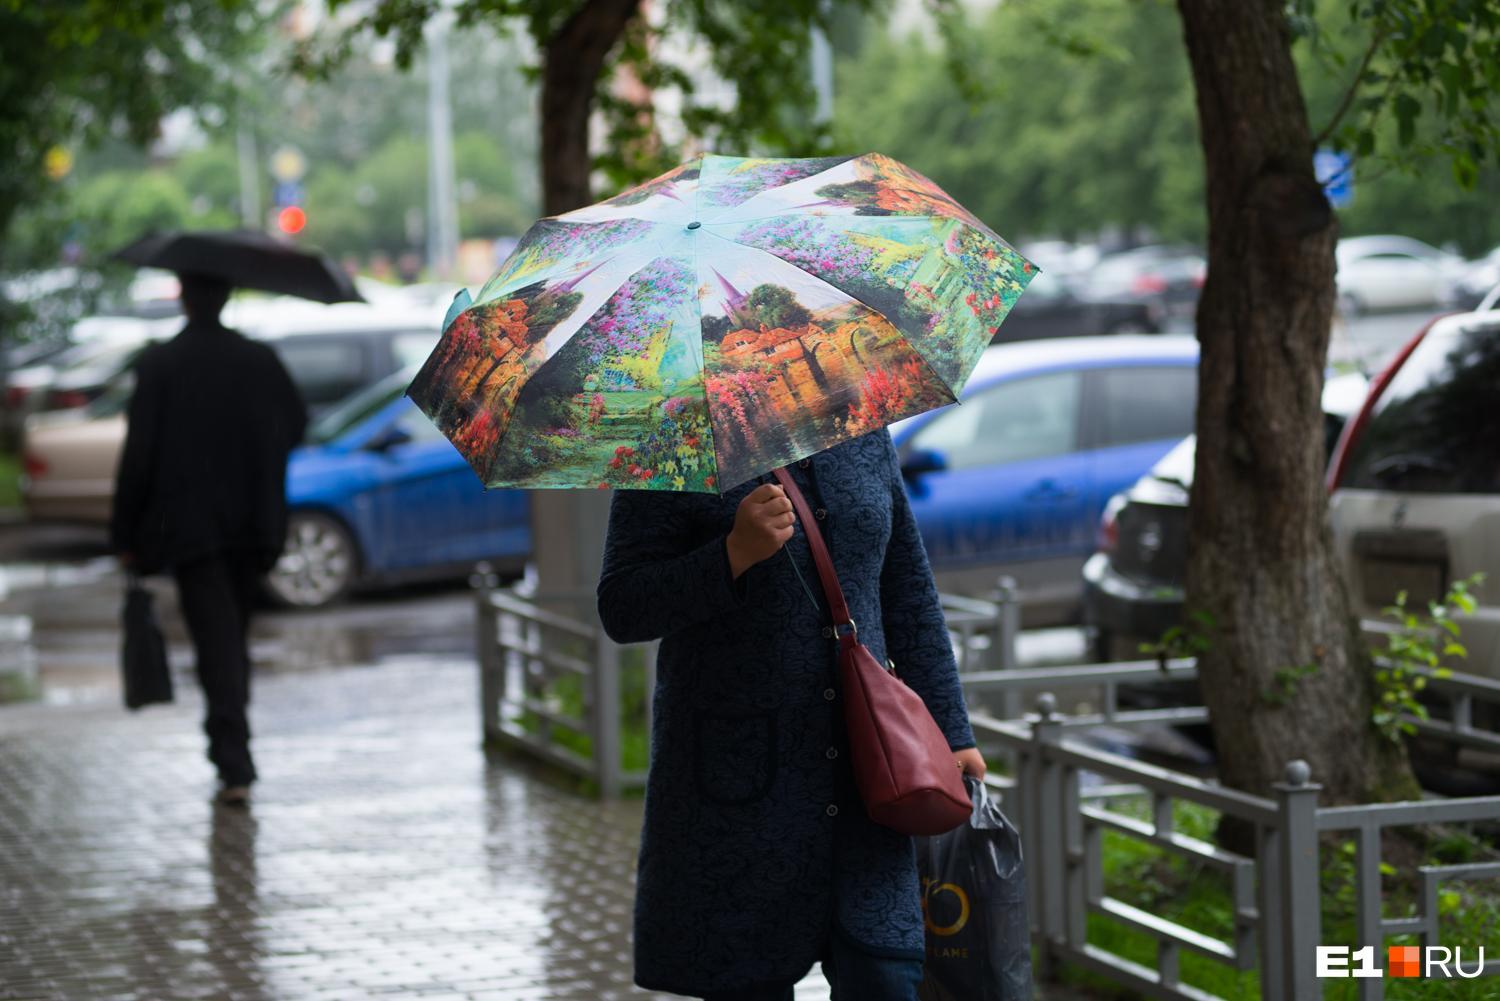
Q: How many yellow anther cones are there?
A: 0